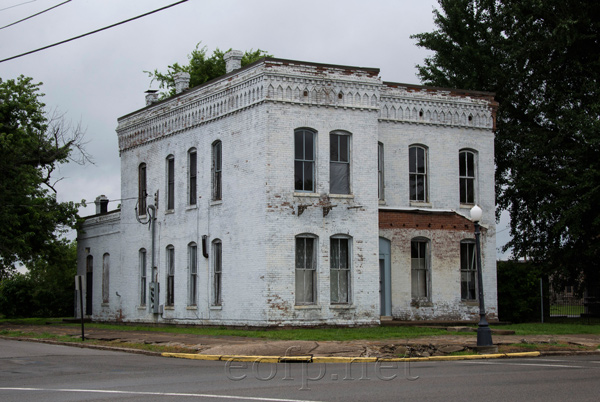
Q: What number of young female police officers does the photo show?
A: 0